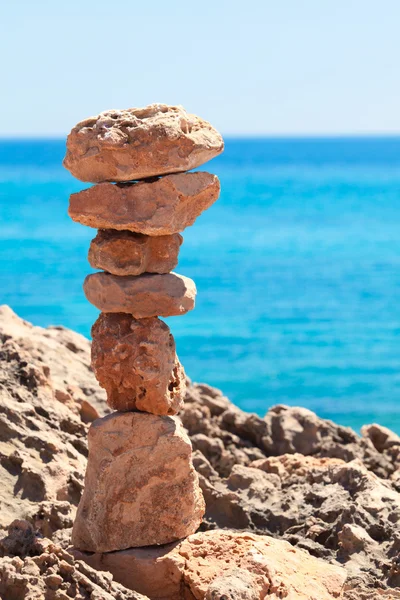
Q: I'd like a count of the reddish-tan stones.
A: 6